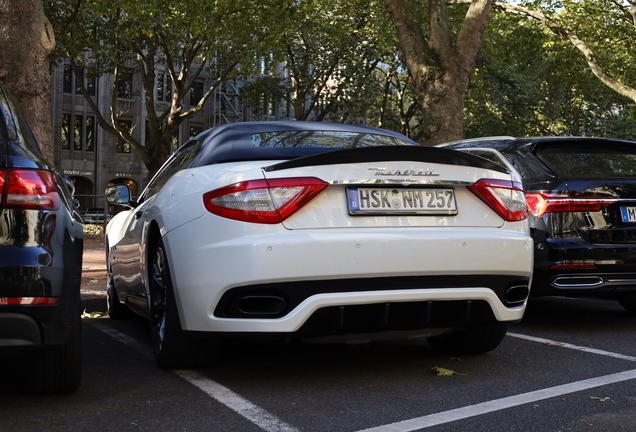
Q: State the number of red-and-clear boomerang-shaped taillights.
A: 2